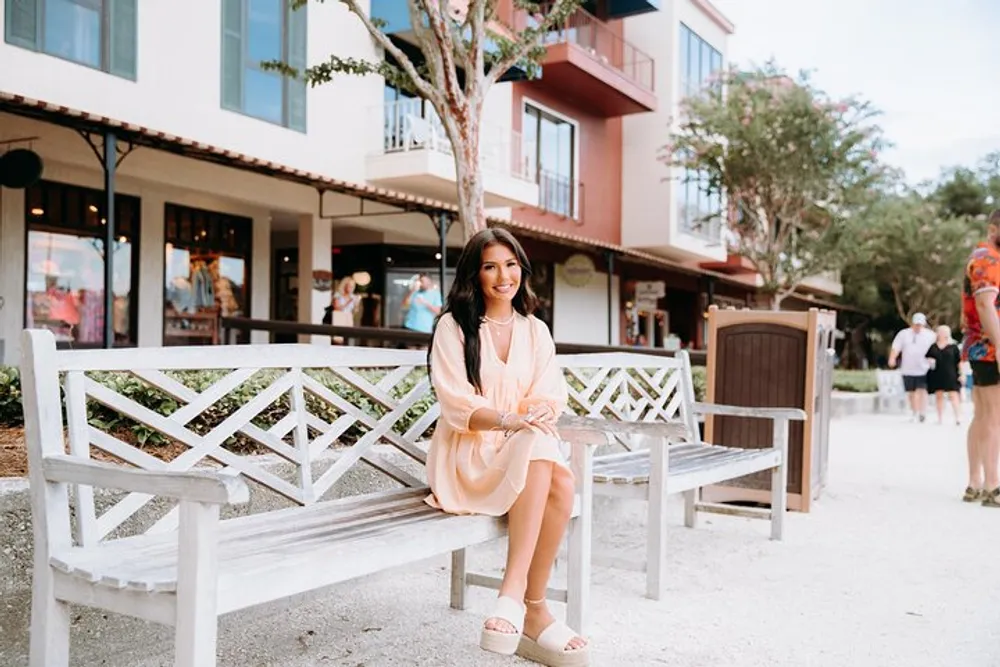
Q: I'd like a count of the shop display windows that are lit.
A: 2